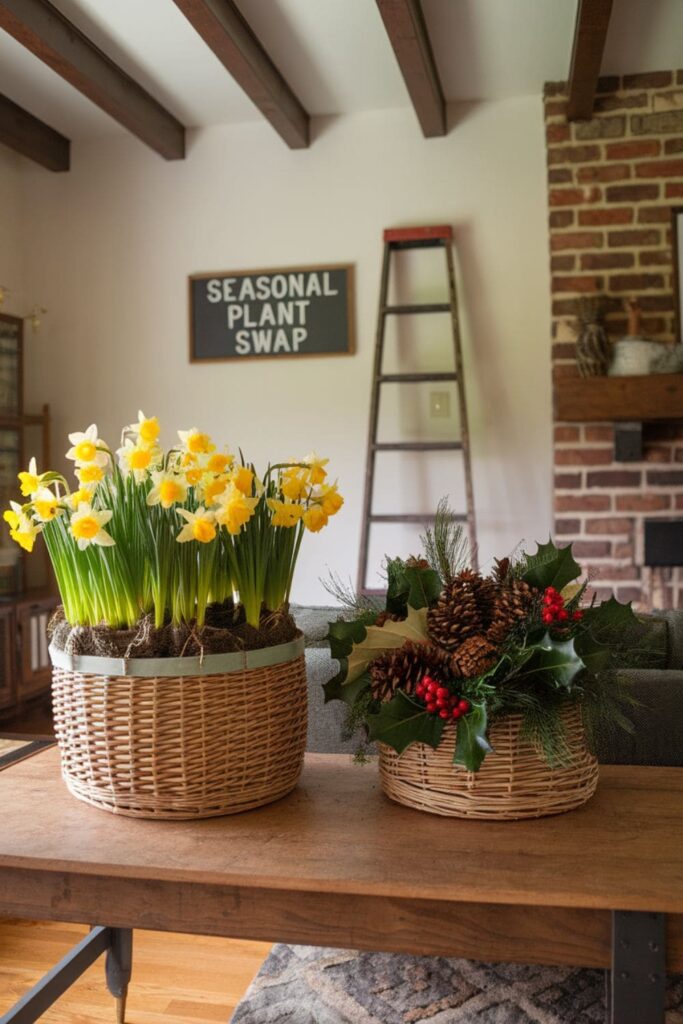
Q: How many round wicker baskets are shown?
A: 2